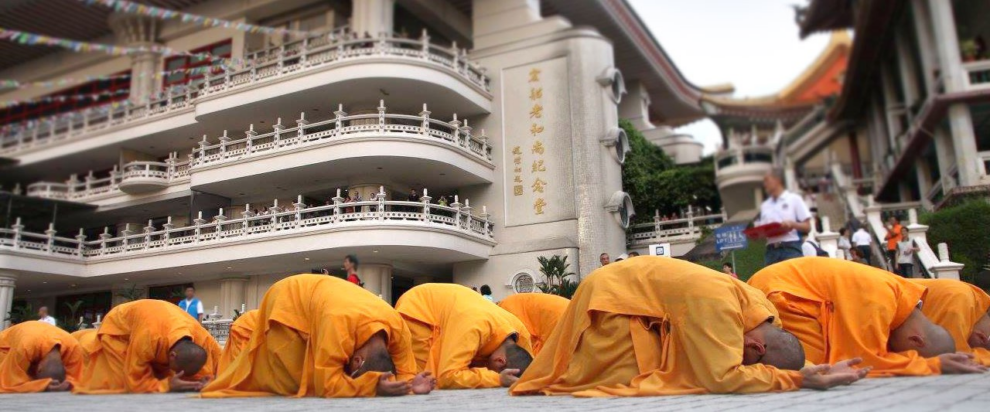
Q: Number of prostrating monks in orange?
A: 10